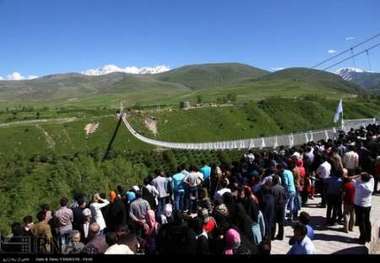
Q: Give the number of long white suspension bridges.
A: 1